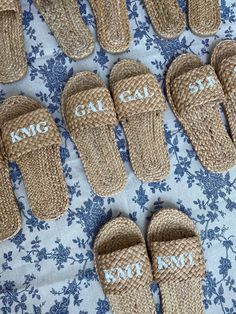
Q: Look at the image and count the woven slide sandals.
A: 13